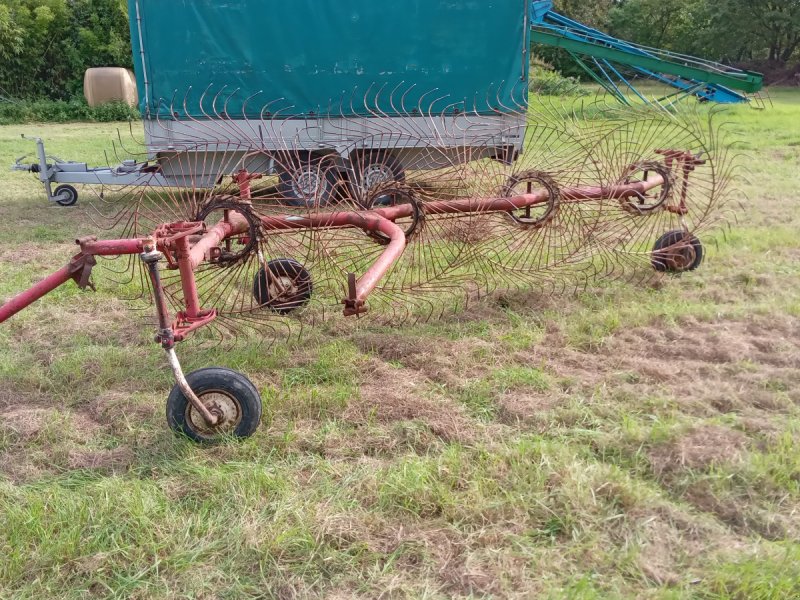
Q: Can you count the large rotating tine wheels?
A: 4